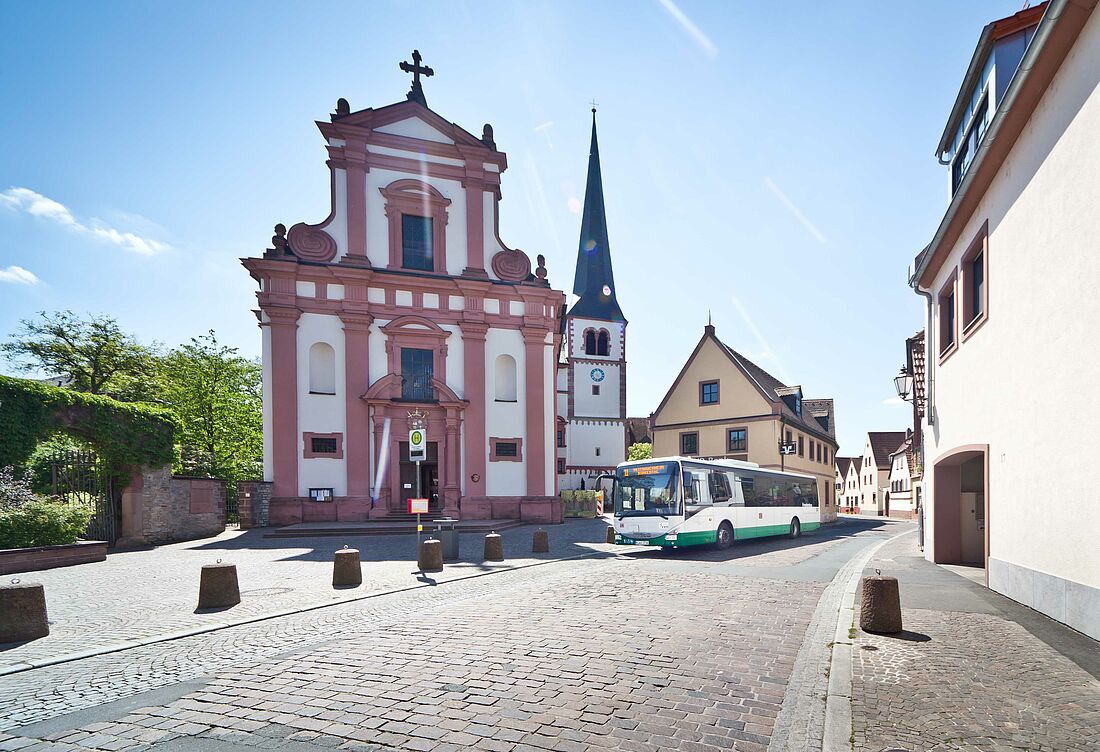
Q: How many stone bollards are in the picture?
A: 8